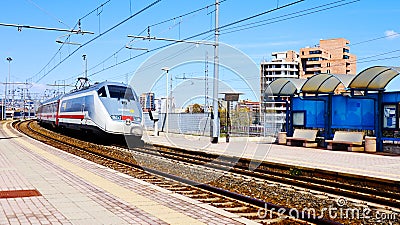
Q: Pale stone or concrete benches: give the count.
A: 2